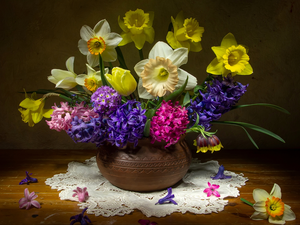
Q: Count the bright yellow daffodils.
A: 4